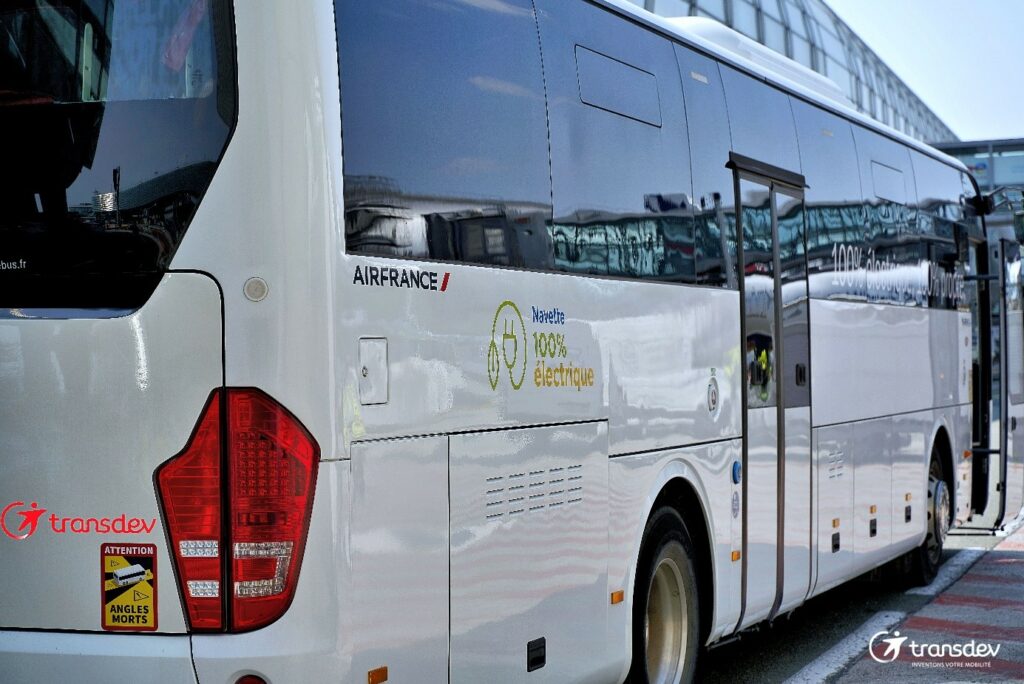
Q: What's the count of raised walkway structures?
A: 1